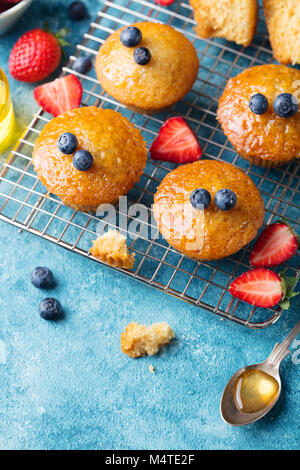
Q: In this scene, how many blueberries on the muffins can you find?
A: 8